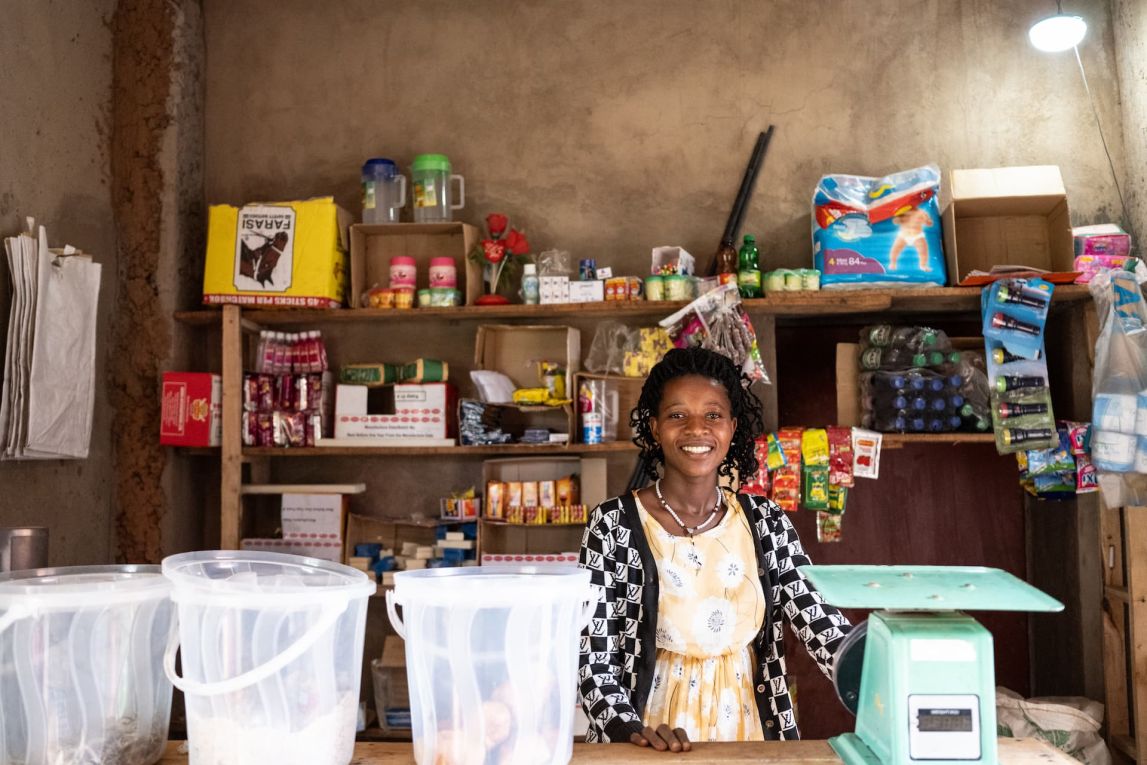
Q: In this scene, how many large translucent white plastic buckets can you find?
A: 3